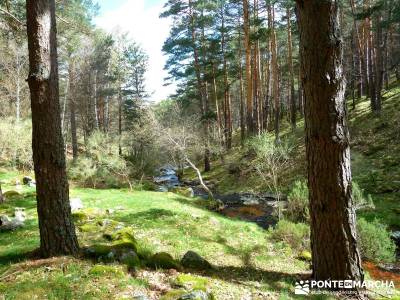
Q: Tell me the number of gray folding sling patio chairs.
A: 0